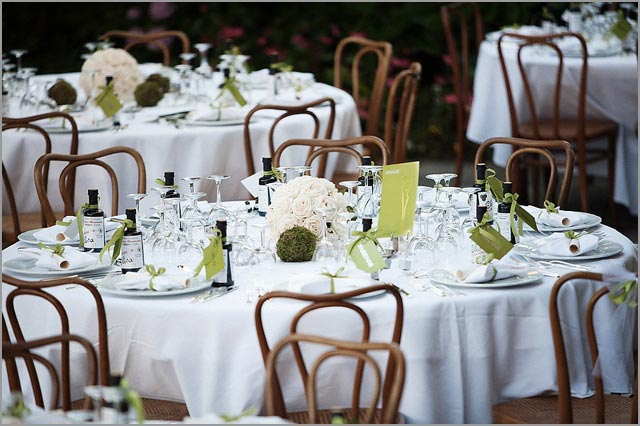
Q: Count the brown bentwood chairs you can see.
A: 15